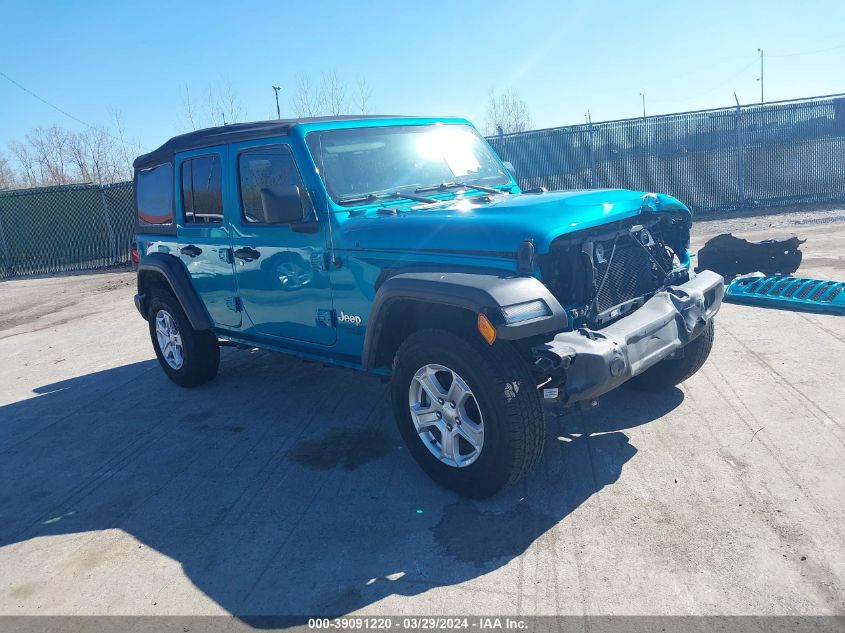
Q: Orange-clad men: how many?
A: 0